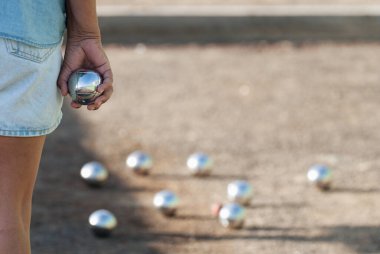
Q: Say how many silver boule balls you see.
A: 9